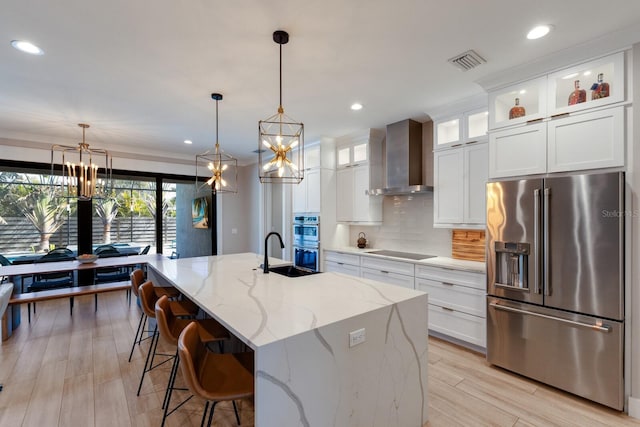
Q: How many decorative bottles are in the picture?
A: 3